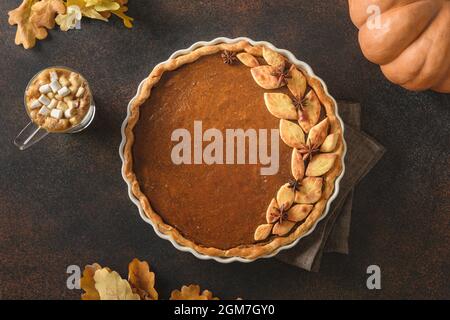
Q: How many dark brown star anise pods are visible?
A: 6